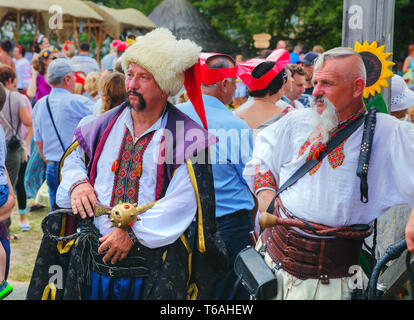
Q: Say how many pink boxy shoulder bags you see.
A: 0